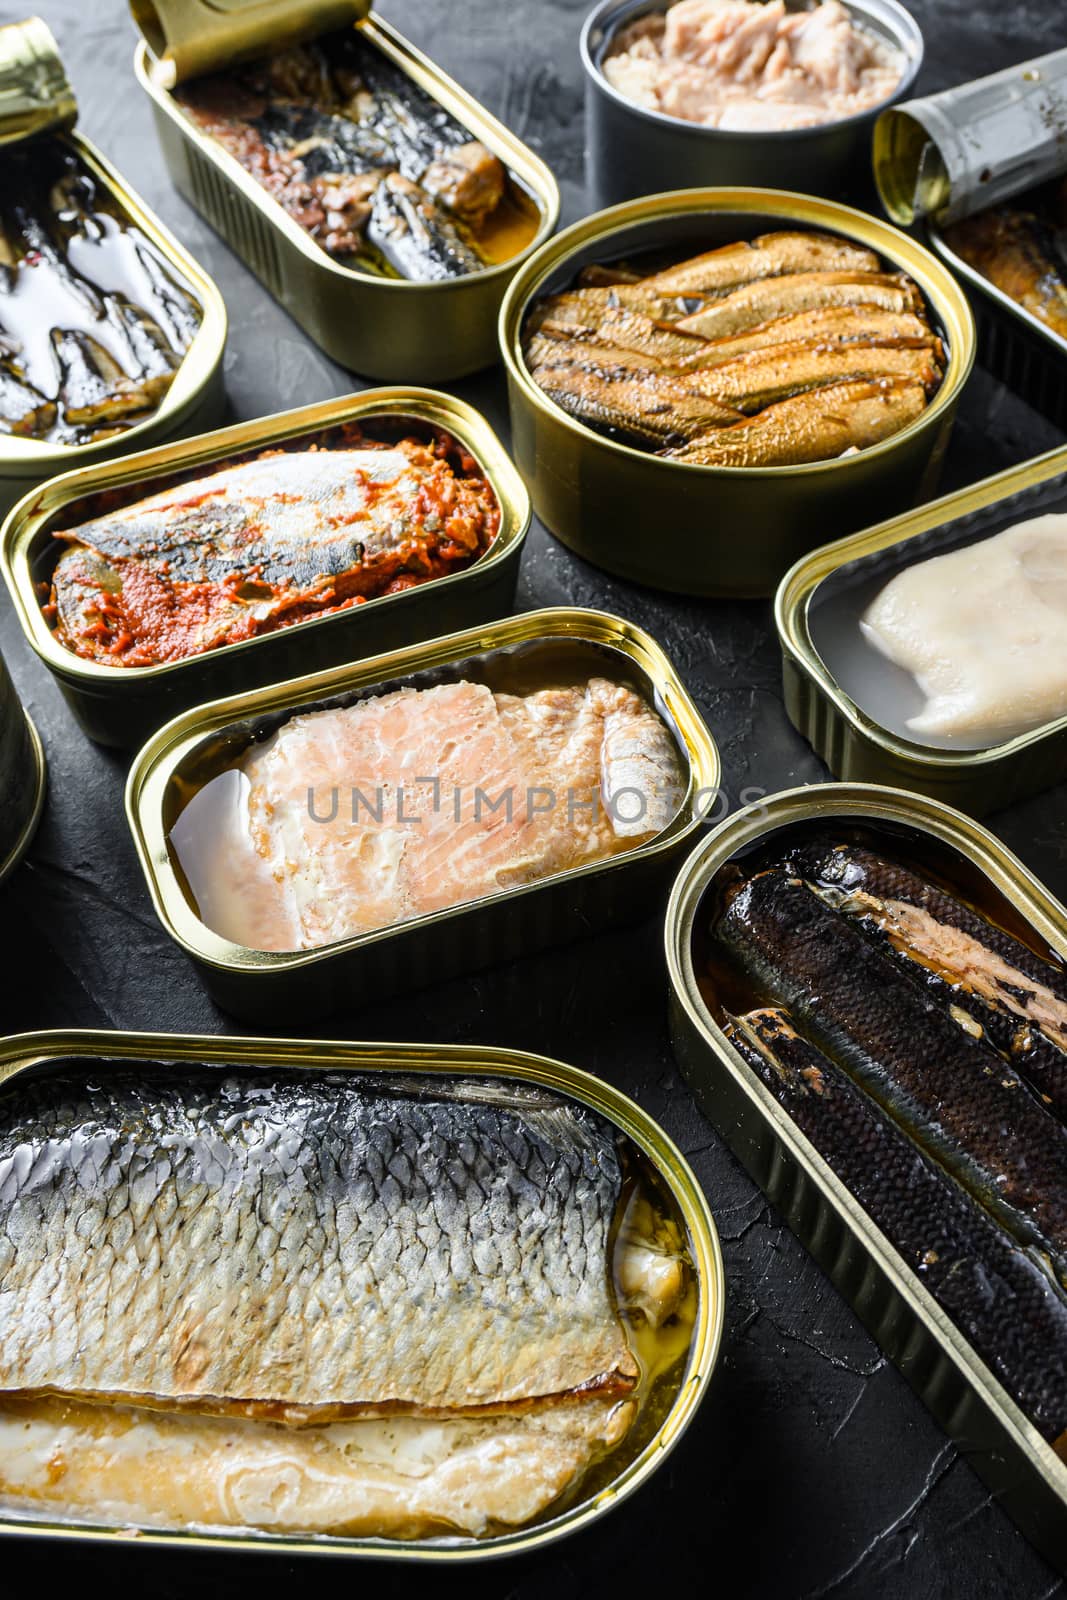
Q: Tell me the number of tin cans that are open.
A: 10